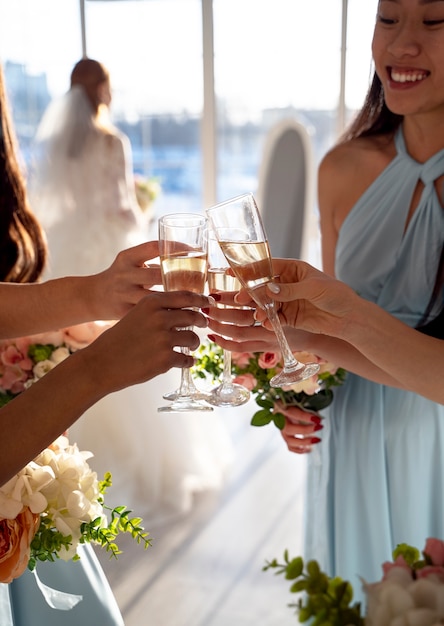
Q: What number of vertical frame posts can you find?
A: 3